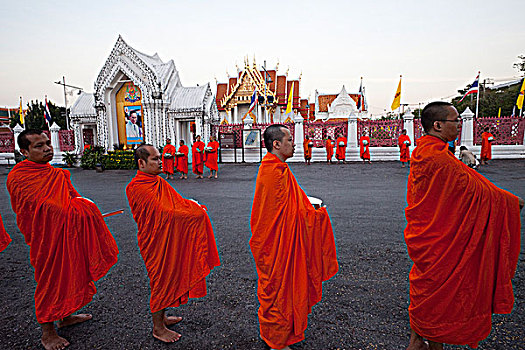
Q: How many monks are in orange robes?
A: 15